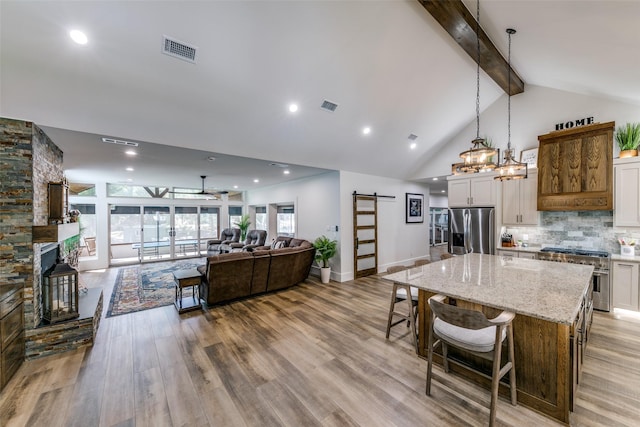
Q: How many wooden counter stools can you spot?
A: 4